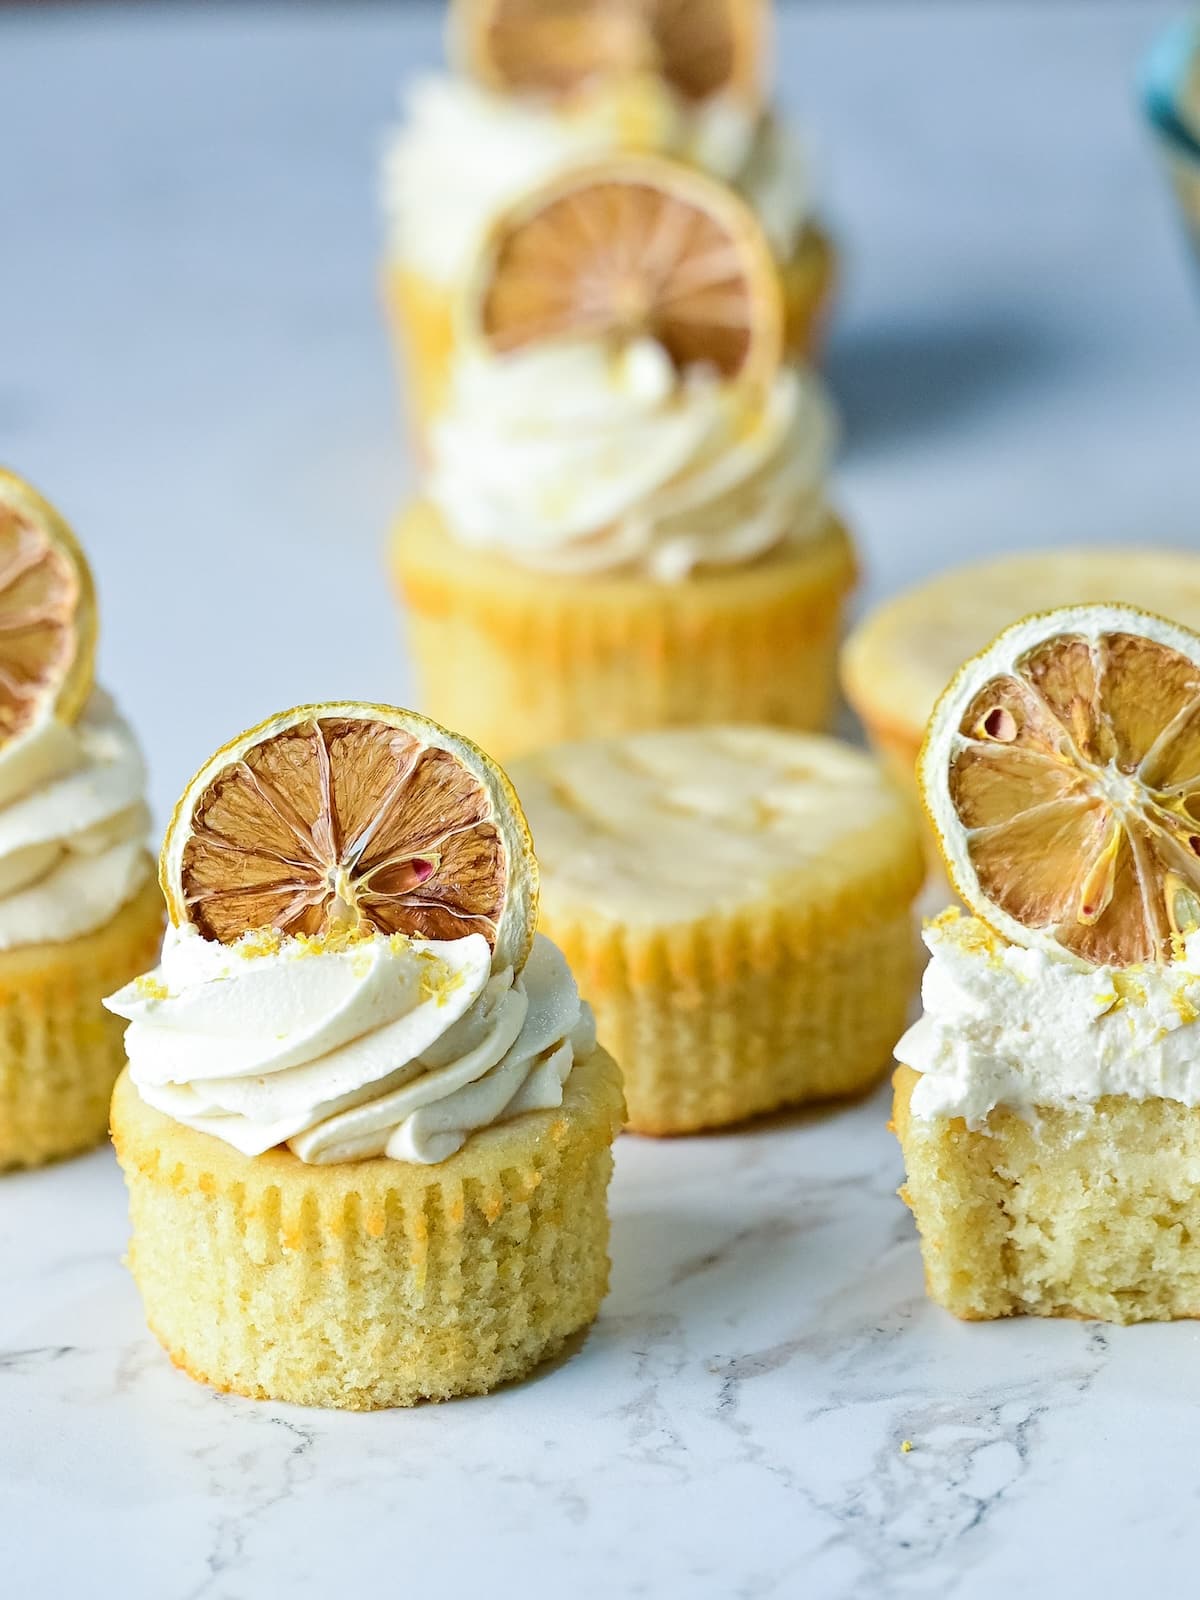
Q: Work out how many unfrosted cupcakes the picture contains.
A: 2